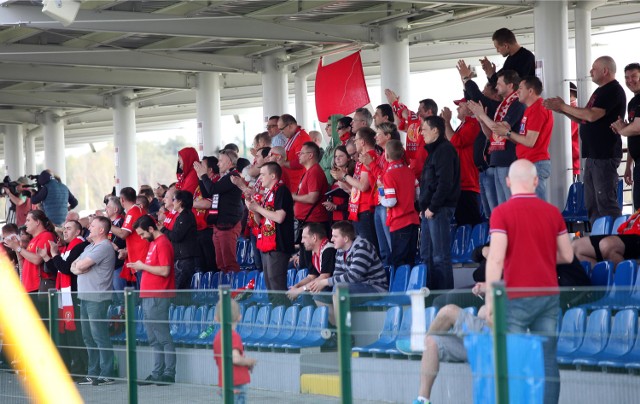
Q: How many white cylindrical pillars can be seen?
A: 10